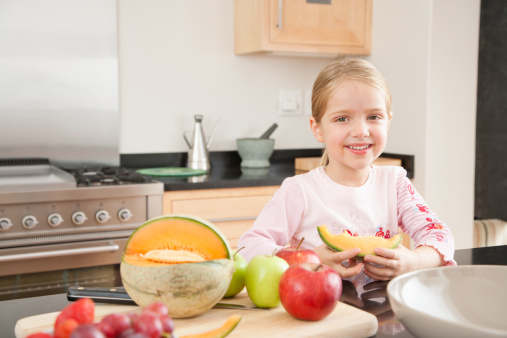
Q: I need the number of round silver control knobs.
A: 6